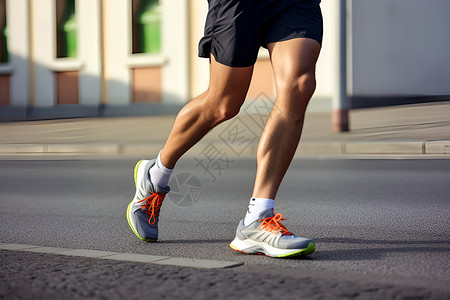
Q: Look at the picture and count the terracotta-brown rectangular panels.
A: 4